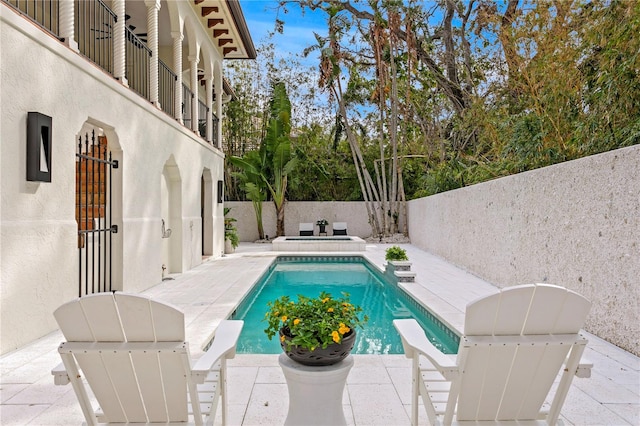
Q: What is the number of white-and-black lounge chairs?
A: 2